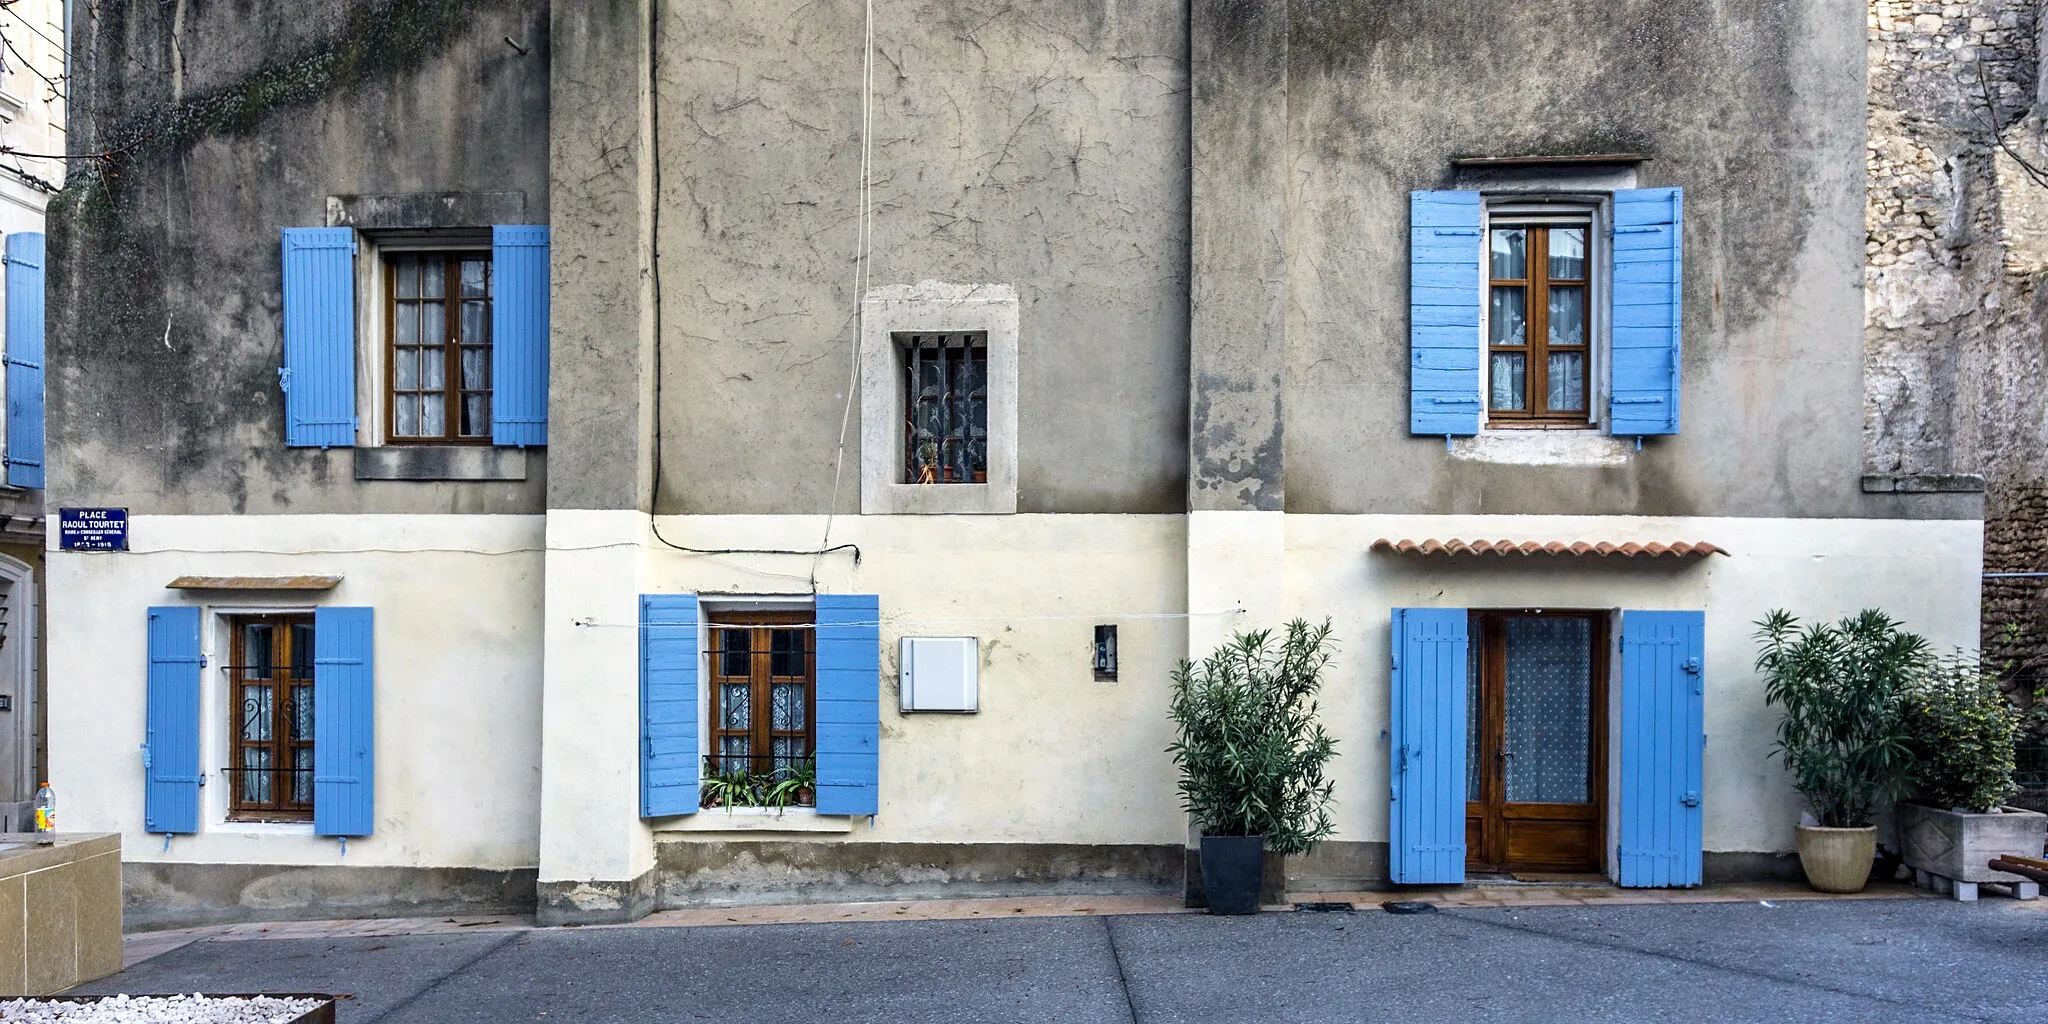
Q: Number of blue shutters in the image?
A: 11